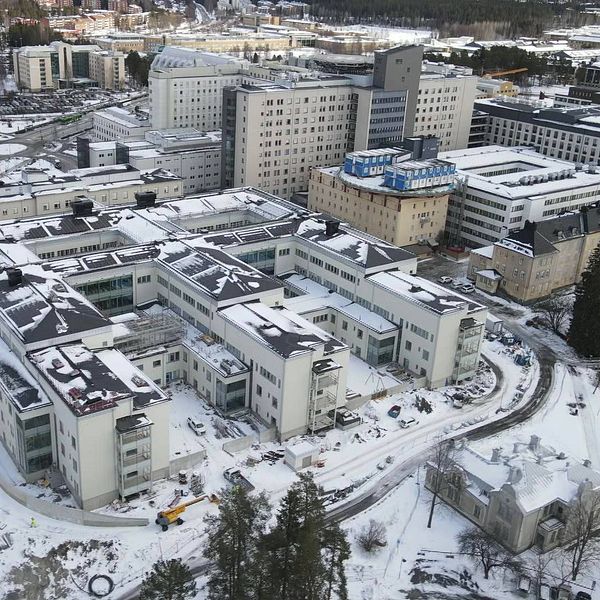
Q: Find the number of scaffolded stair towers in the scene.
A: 3